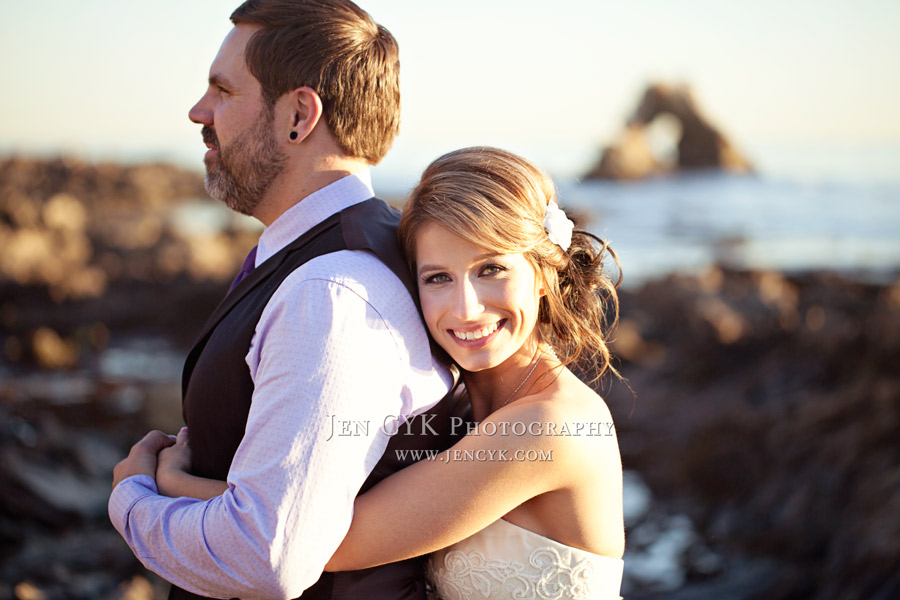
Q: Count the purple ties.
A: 1